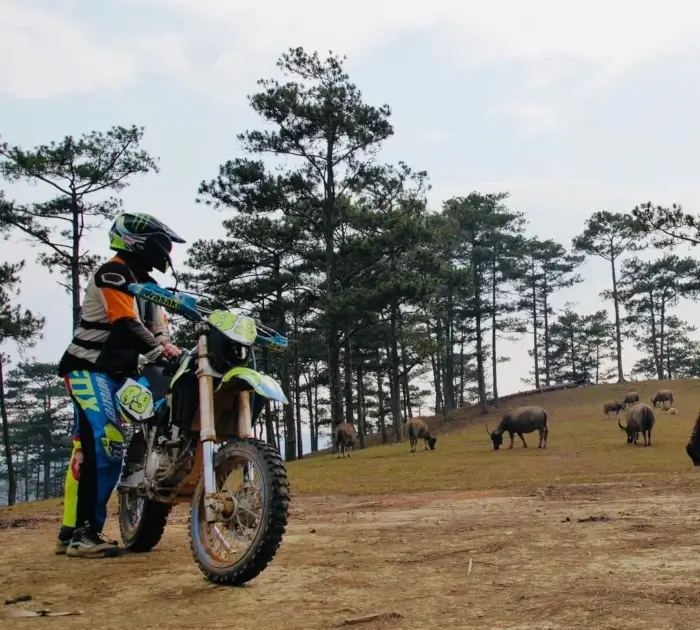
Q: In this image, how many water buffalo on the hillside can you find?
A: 8